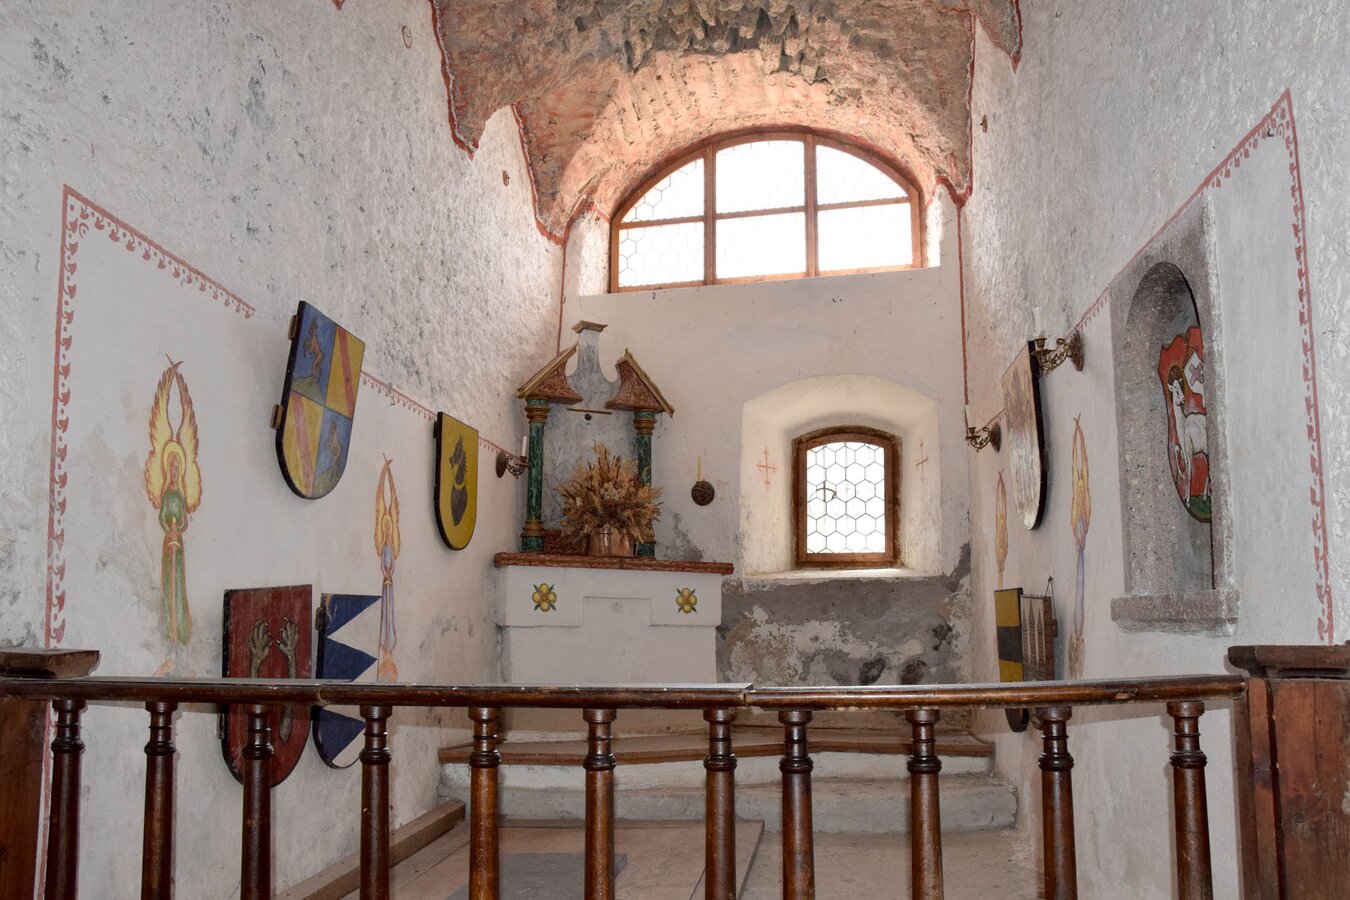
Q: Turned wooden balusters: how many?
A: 11